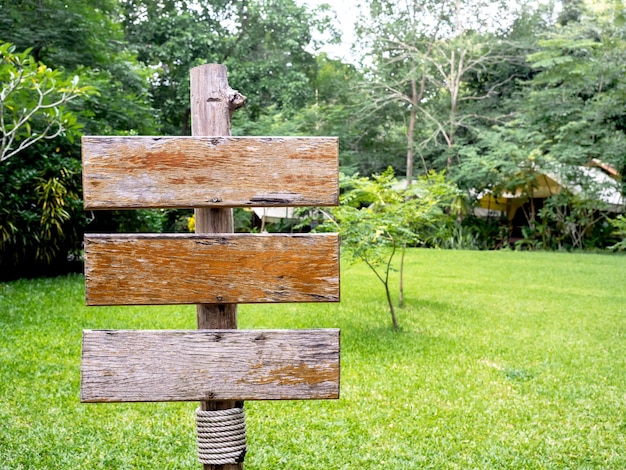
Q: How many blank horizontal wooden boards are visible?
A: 3